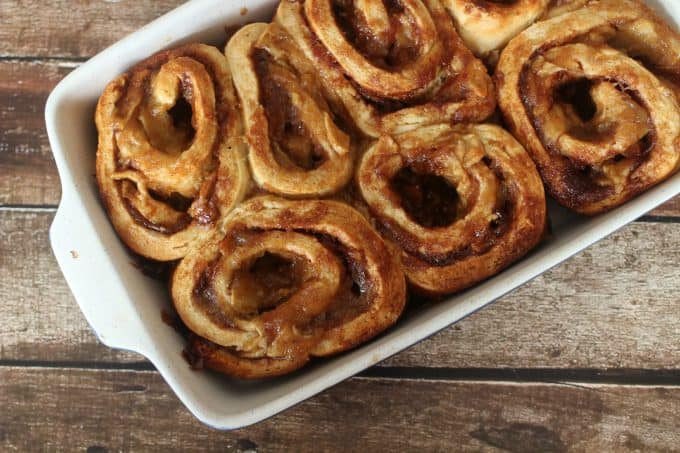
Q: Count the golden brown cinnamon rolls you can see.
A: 7